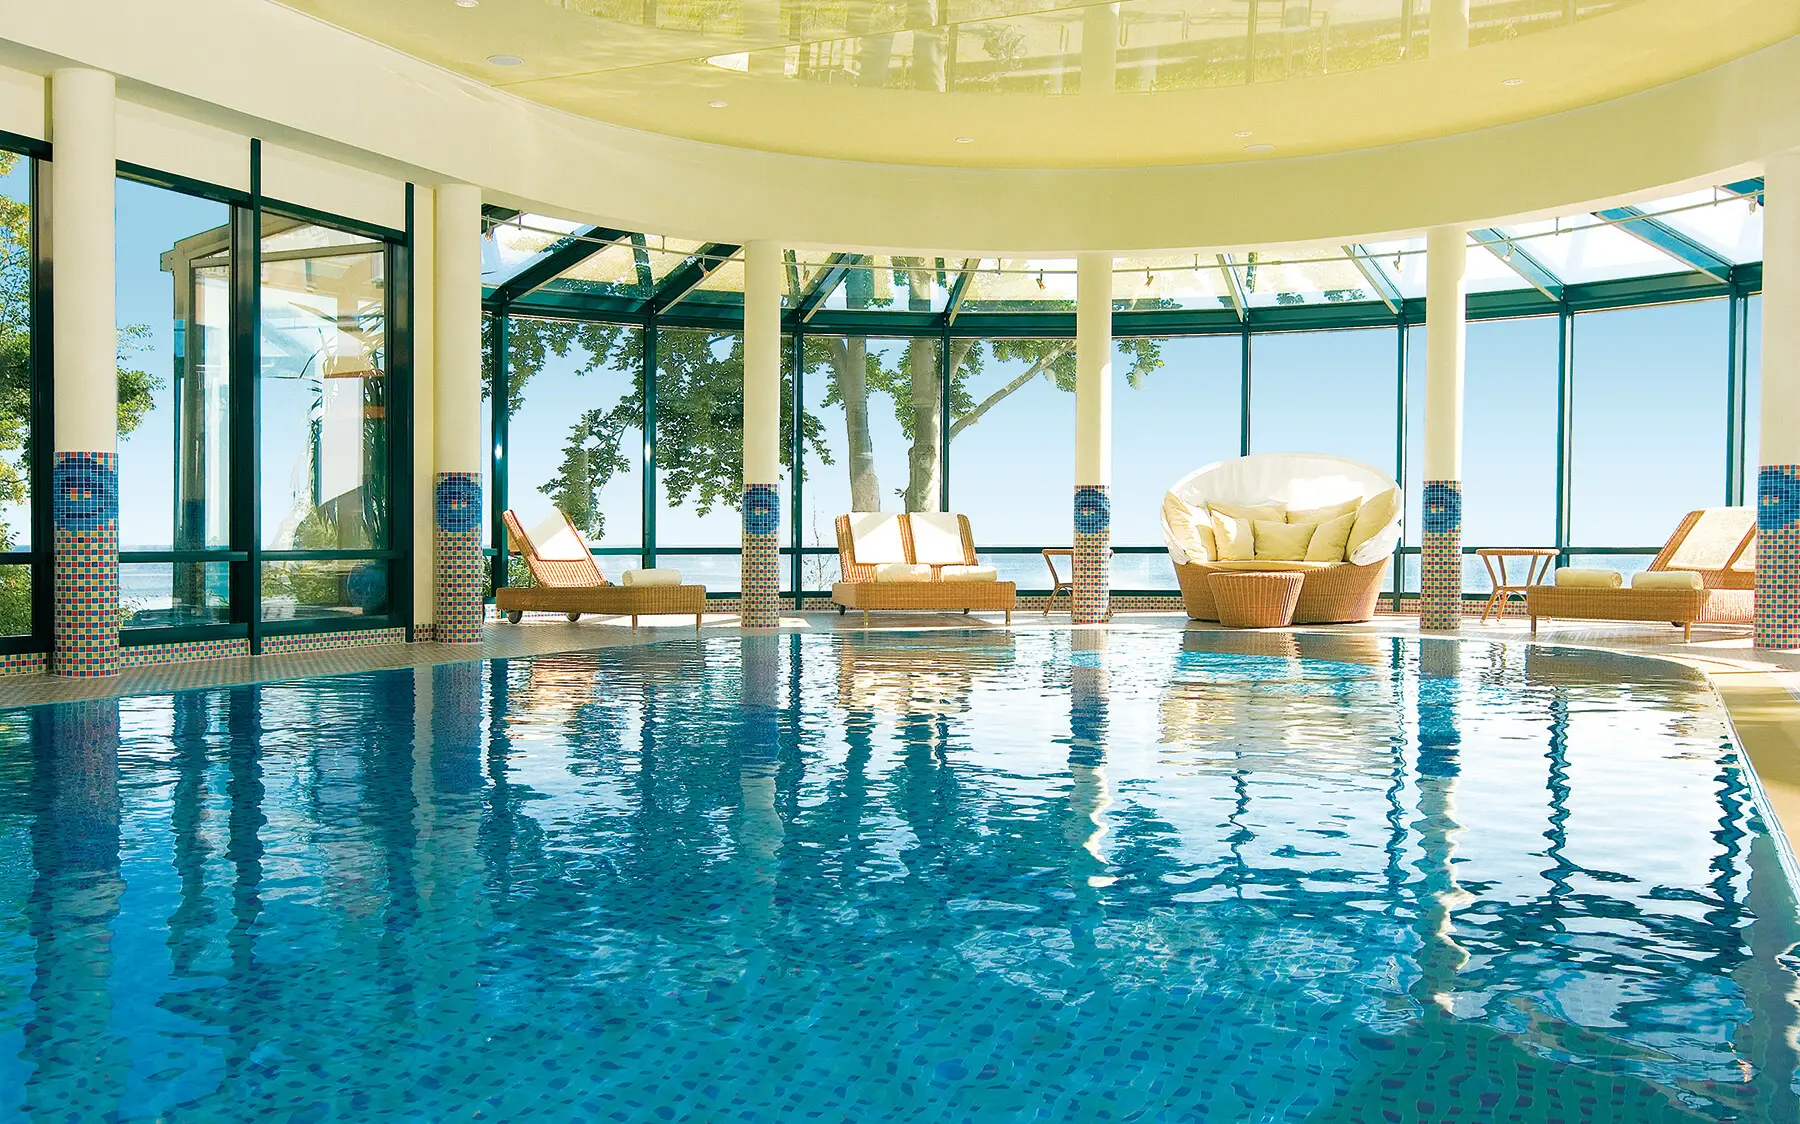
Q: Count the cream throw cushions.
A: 7